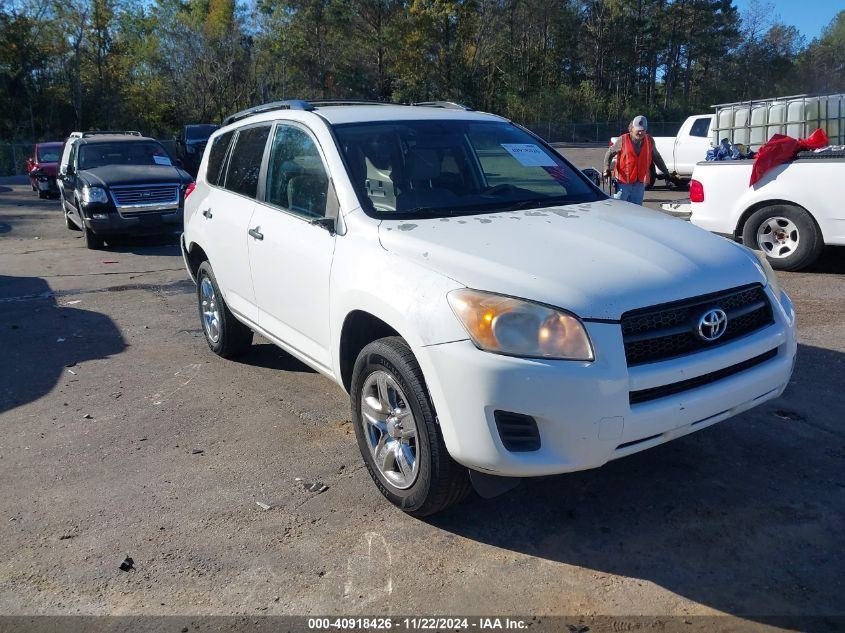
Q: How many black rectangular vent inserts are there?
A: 1